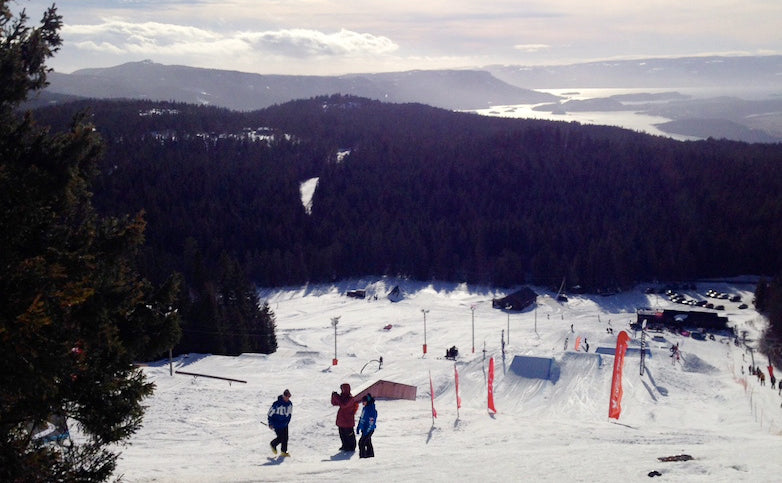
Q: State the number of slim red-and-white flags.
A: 4